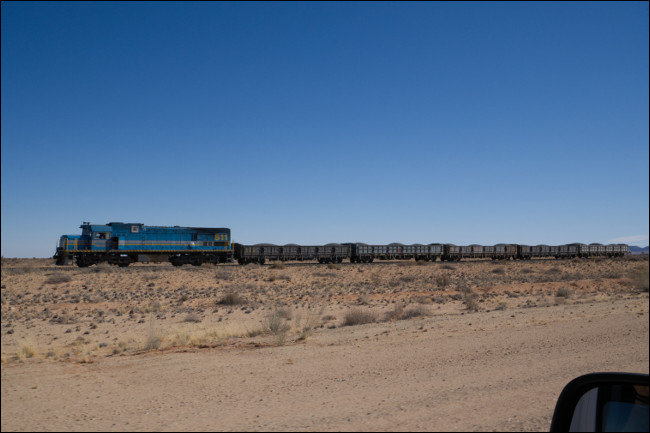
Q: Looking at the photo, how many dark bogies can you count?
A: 5